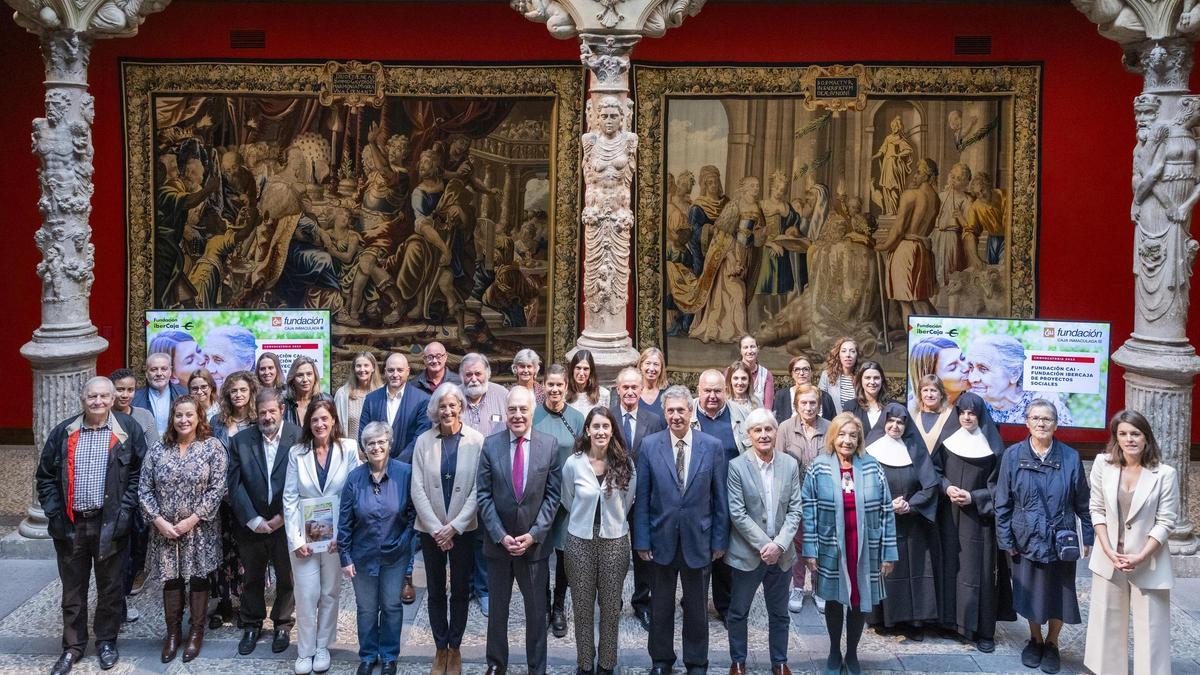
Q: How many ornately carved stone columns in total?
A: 3